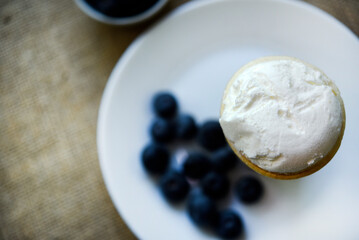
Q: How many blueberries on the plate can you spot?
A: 12